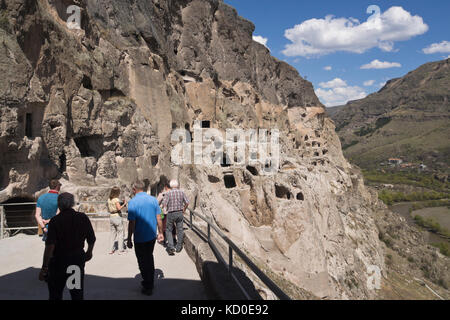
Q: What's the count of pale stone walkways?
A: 1